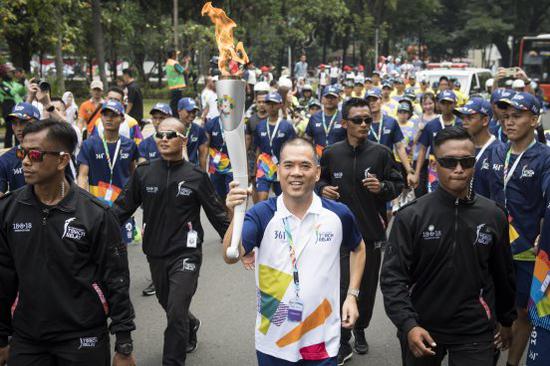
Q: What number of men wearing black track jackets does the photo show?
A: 4